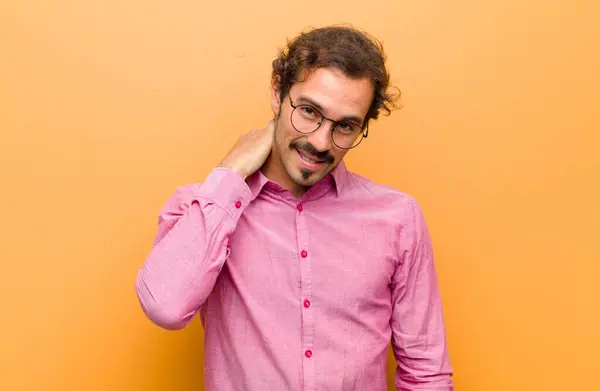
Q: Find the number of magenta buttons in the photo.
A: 5